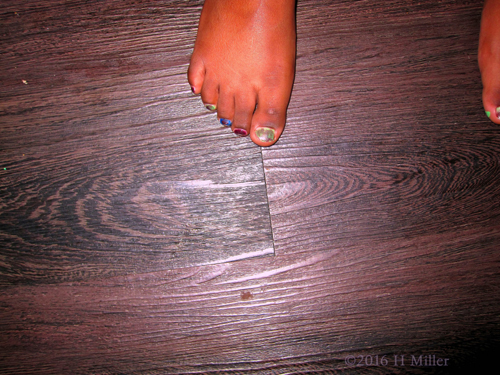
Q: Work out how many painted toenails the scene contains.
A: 6